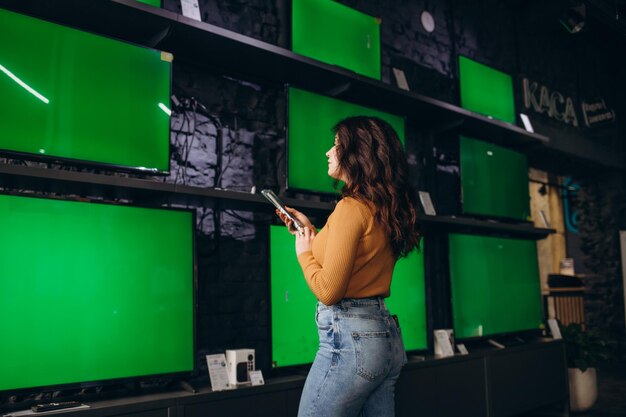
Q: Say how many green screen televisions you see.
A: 9